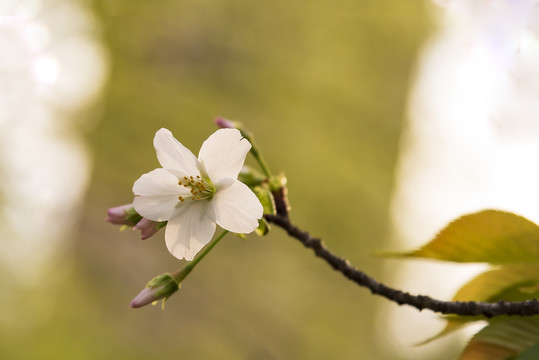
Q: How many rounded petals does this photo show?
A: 5